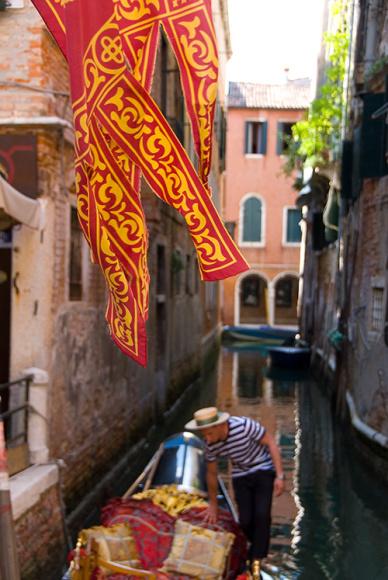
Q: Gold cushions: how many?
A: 2